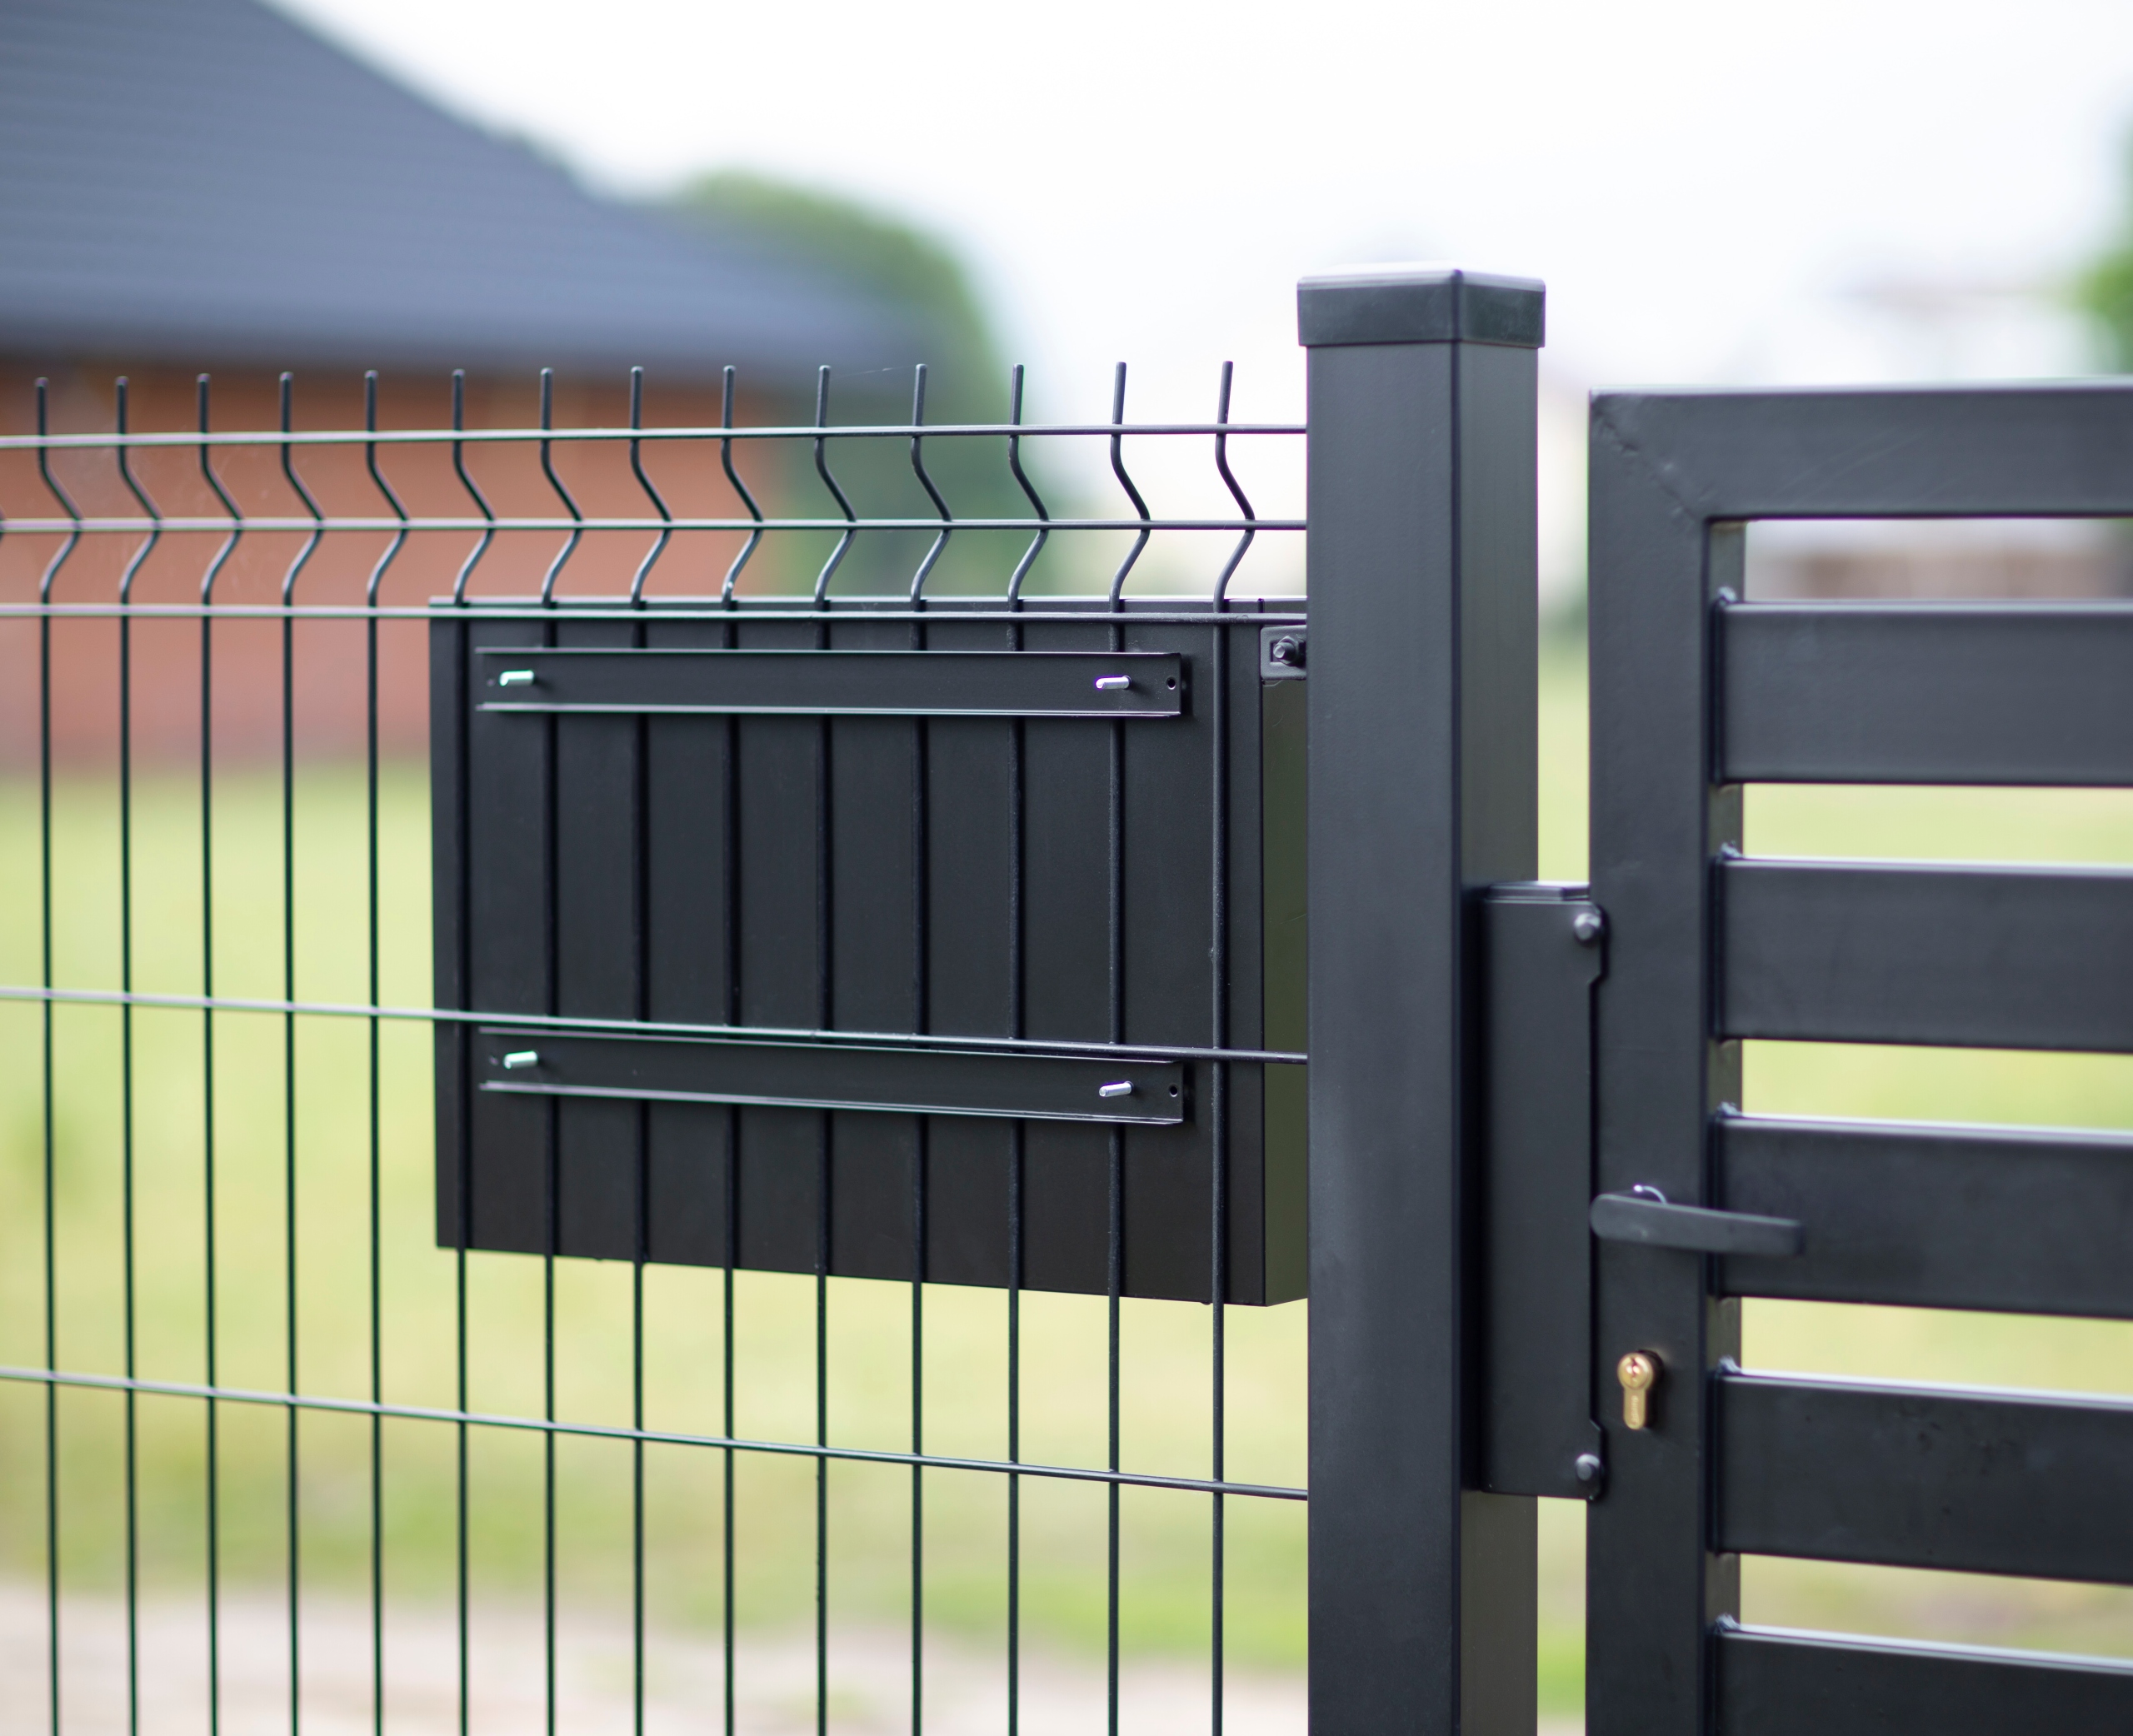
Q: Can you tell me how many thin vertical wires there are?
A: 14